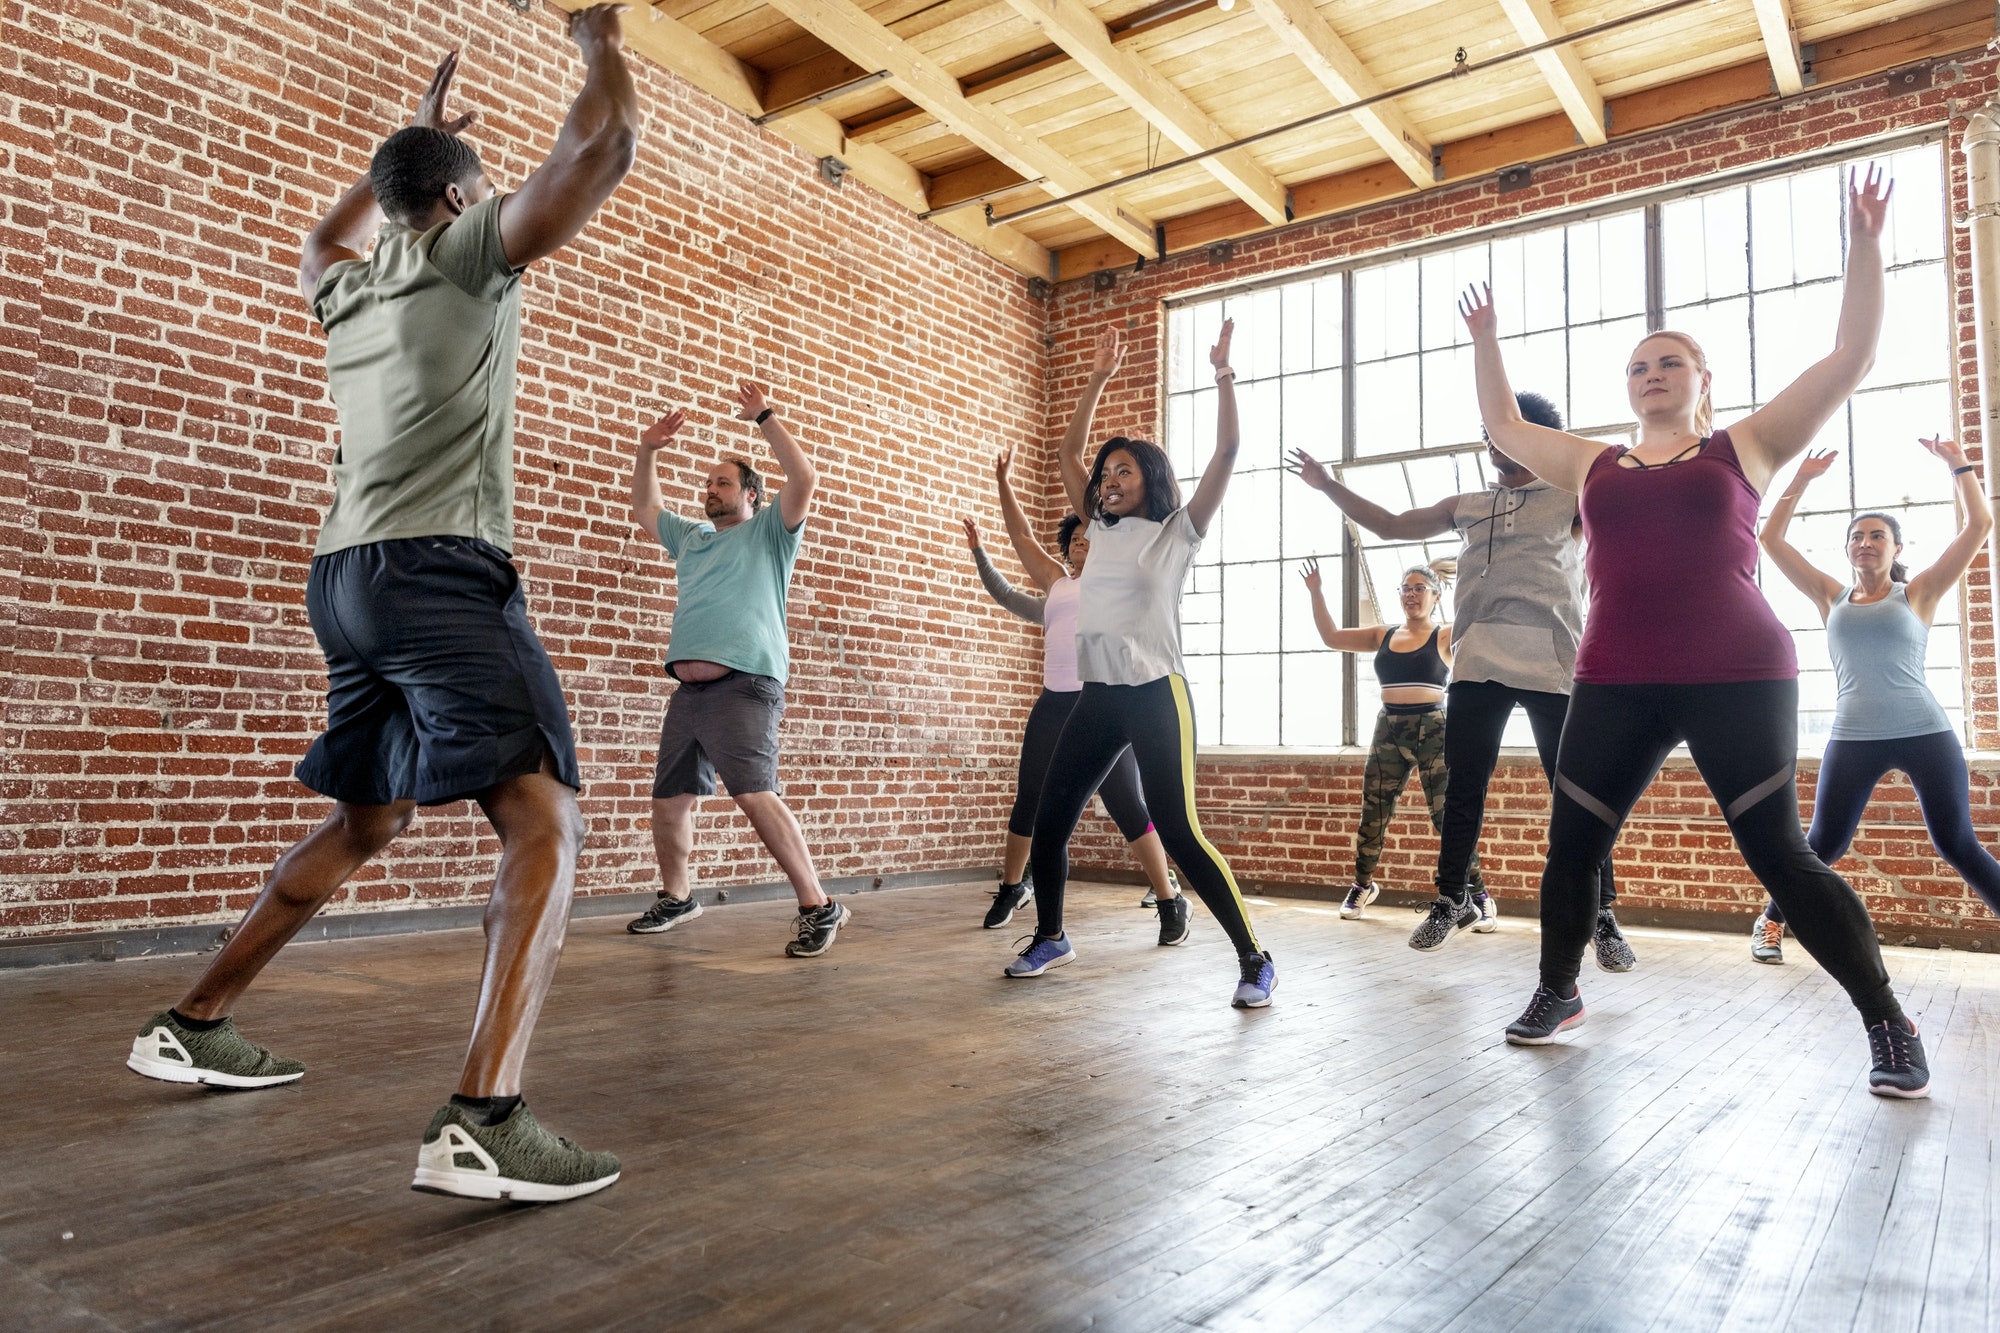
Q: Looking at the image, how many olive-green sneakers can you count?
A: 2